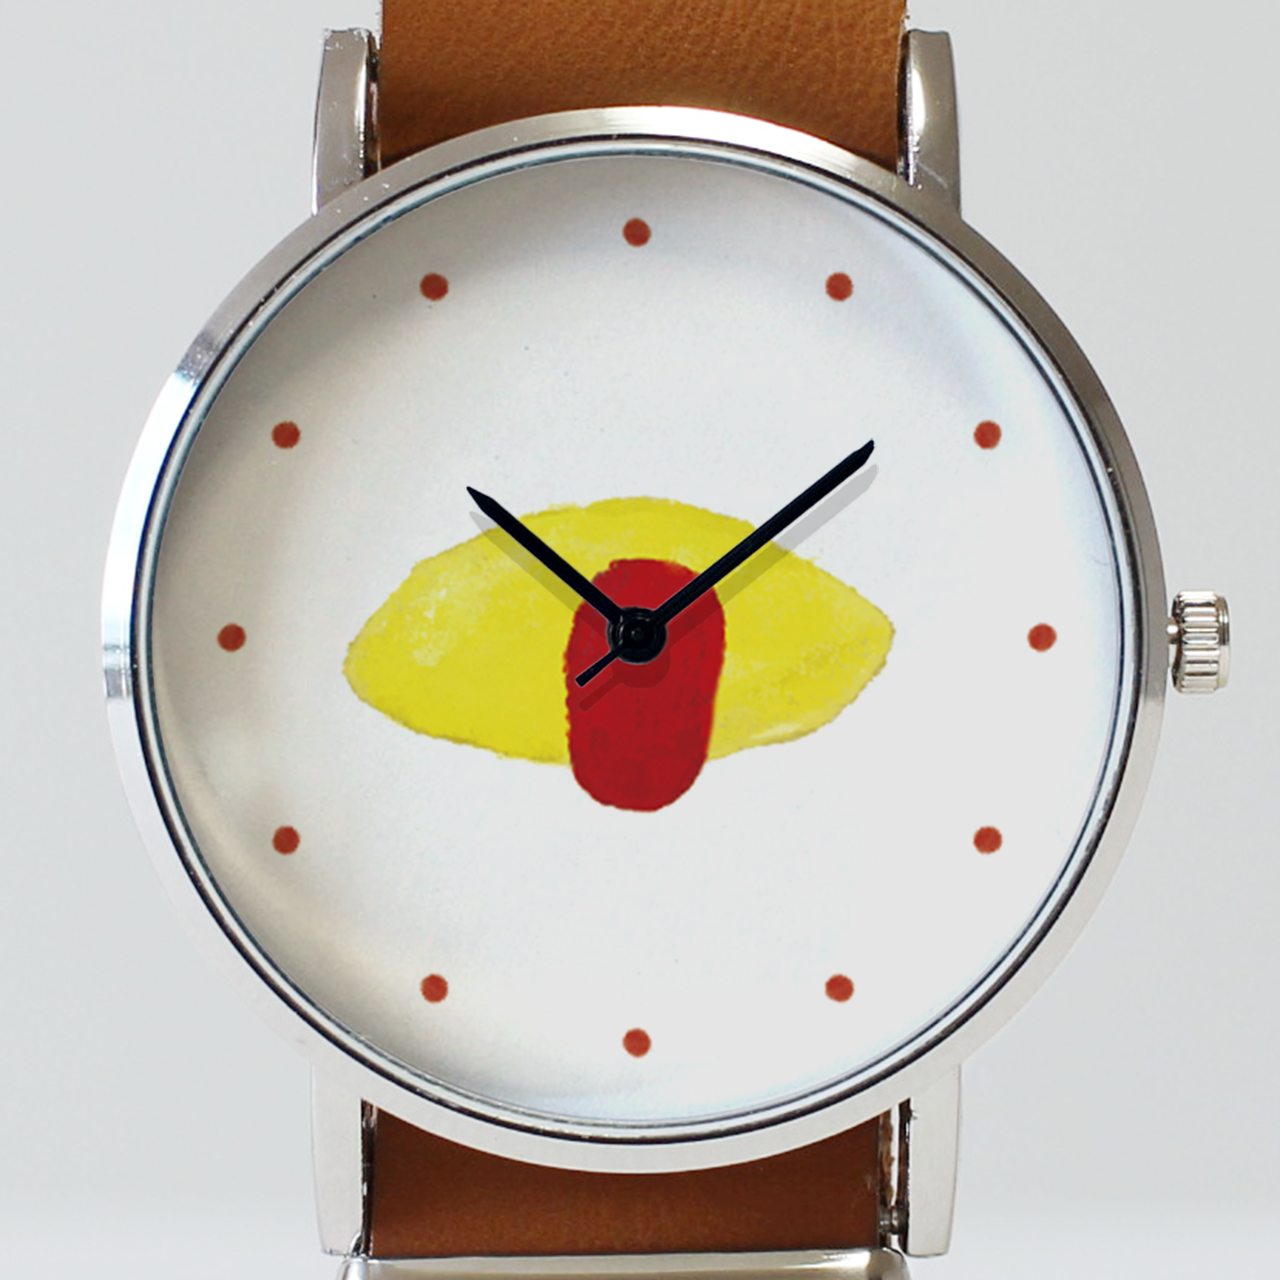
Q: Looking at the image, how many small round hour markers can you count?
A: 12